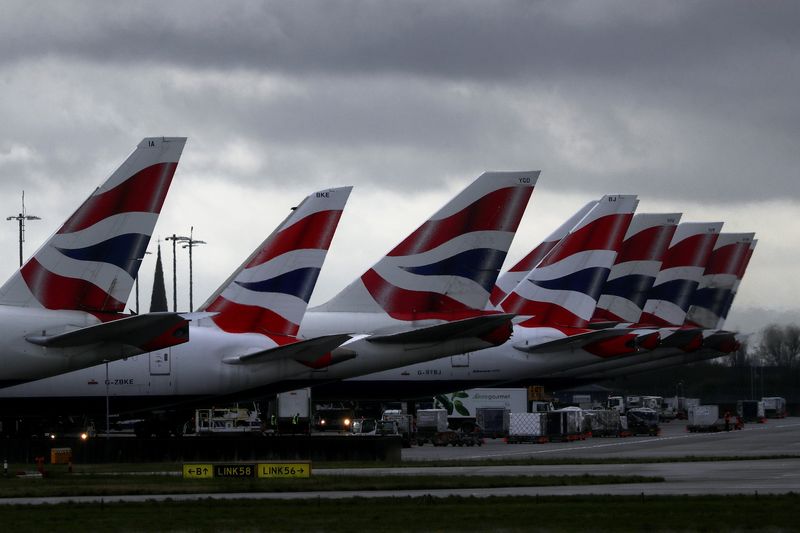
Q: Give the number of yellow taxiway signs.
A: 2